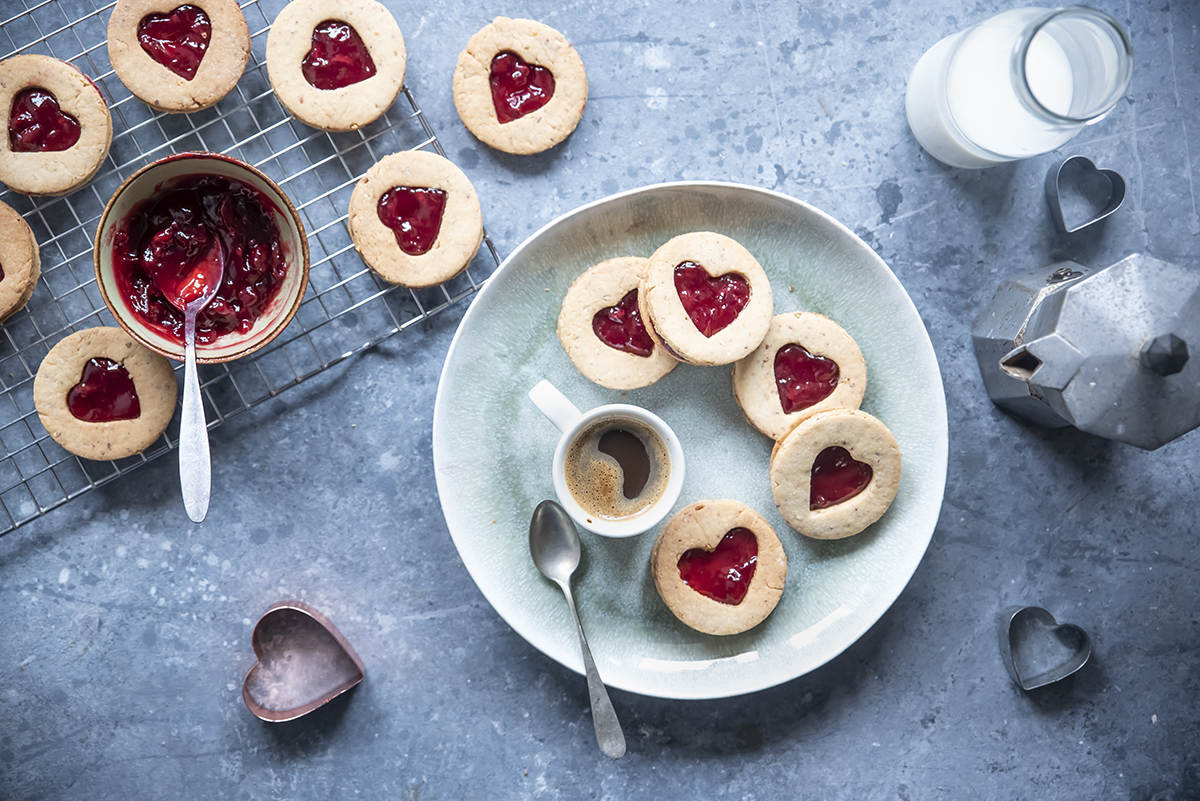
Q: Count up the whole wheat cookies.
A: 12